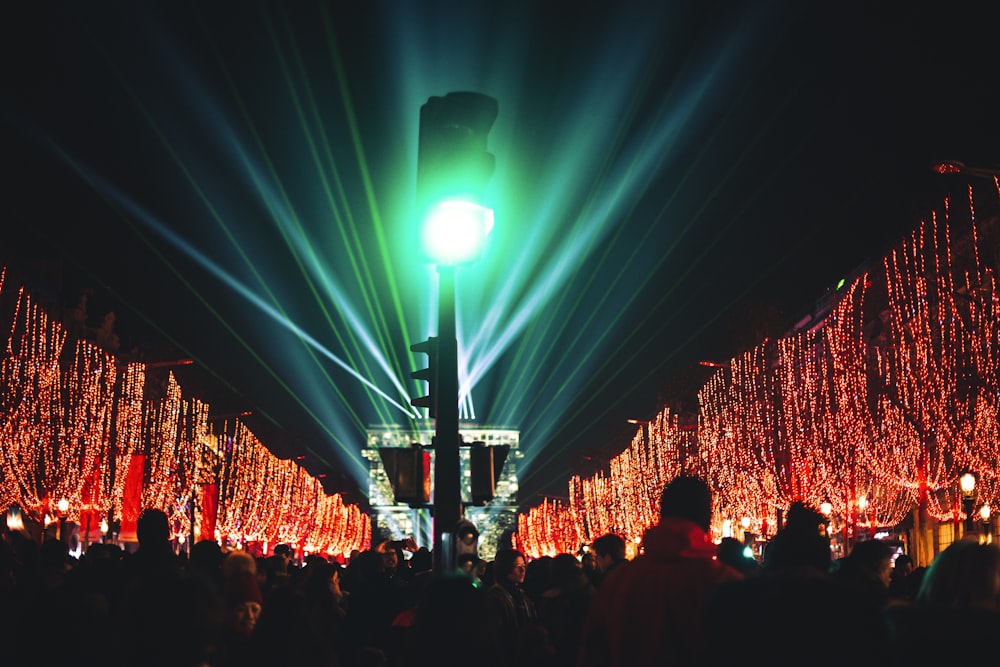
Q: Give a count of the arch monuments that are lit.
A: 1